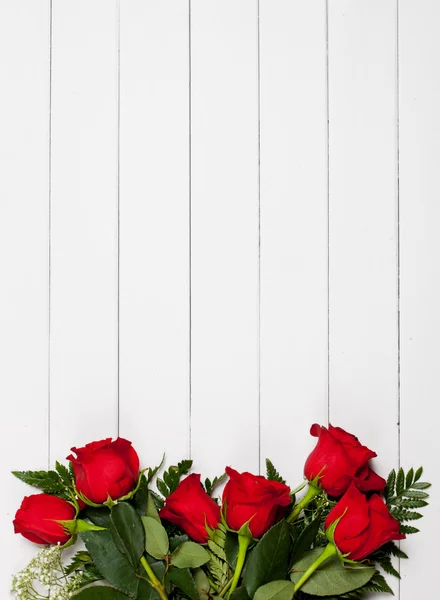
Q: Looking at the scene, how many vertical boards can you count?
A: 7